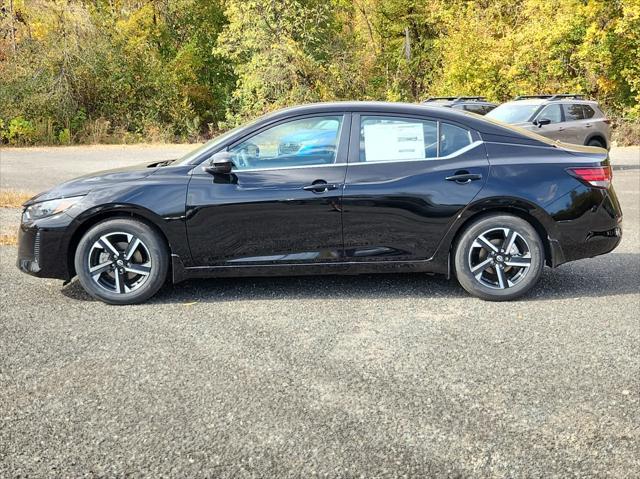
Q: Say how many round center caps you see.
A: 2